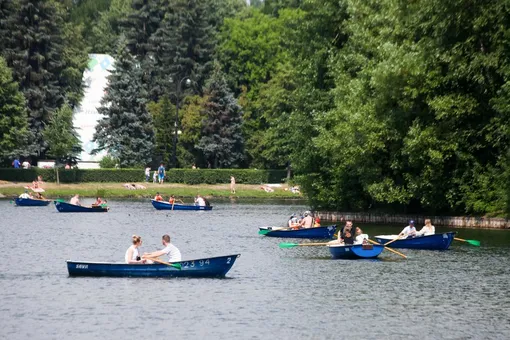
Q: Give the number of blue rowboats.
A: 7